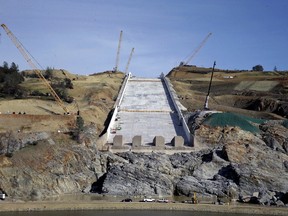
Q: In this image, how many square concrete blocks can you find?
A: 4